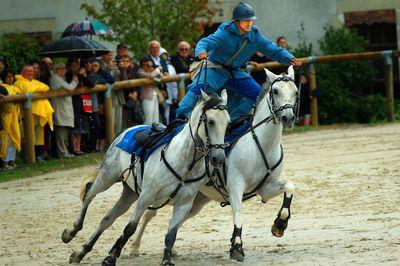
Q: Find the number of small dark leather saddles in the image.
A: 2